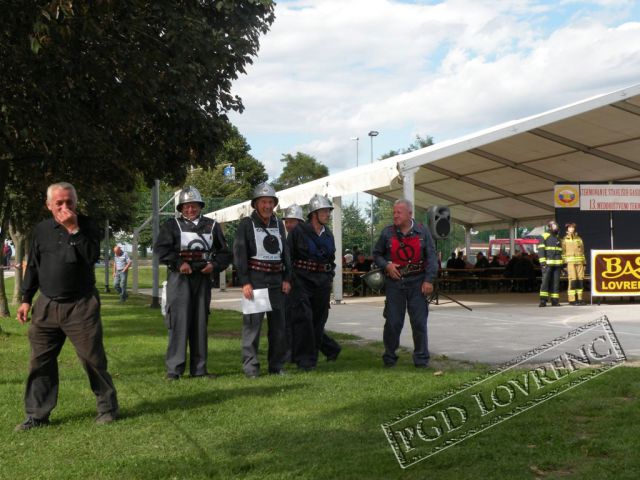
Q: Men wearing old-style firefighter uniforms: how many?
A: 5